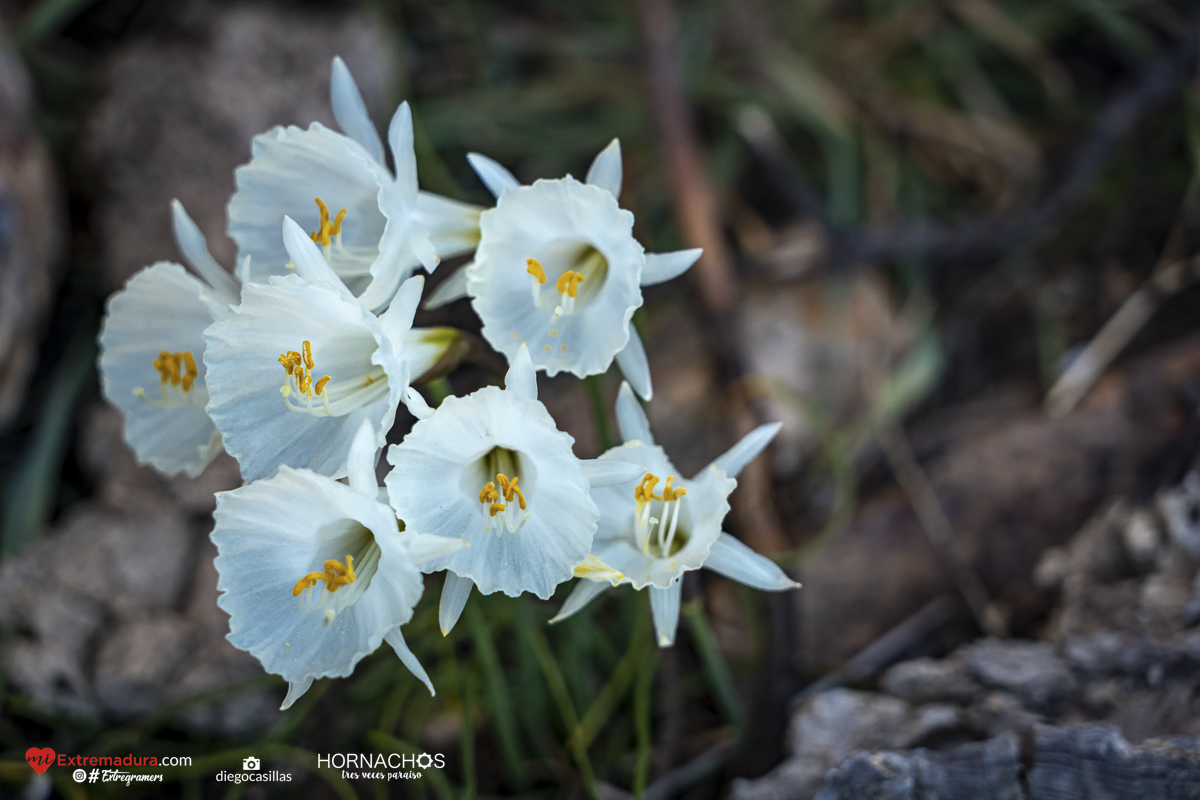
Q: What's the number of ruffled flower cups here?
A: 7